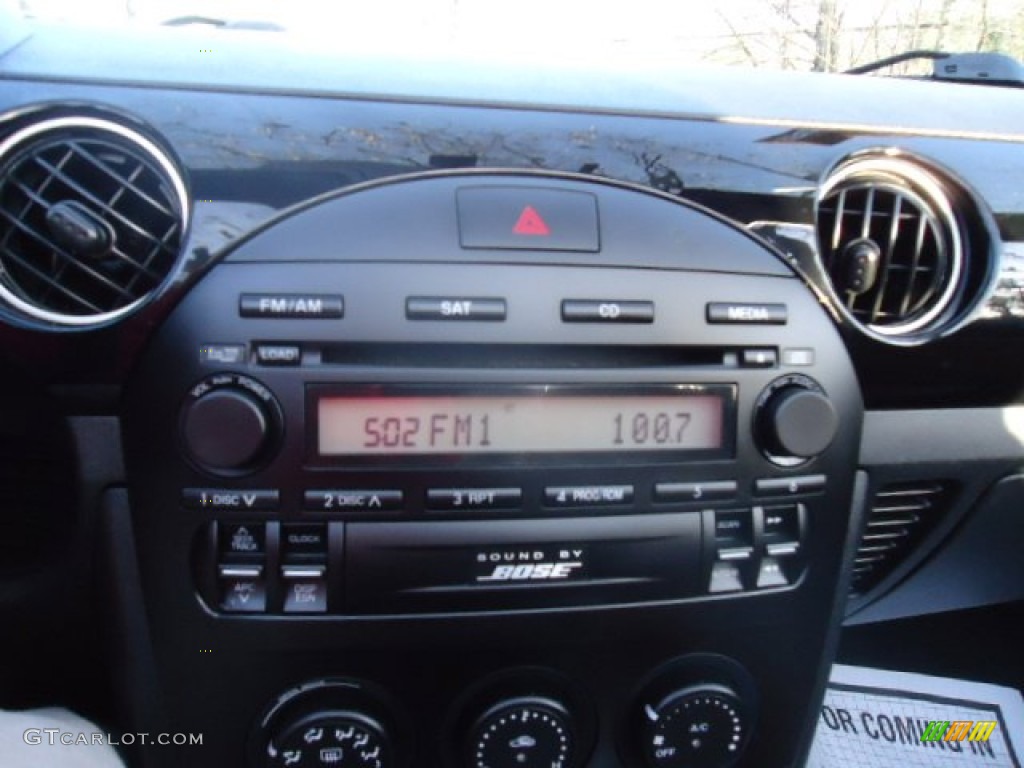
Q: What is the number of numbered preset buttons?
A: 6